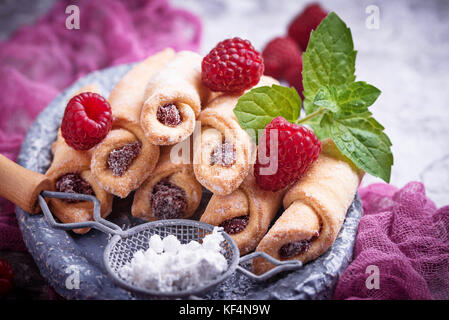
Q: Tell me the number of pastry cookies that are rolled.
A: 7